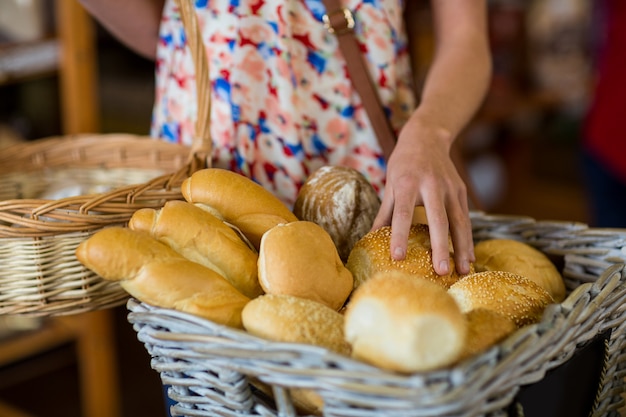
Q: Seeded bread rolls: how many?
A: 2